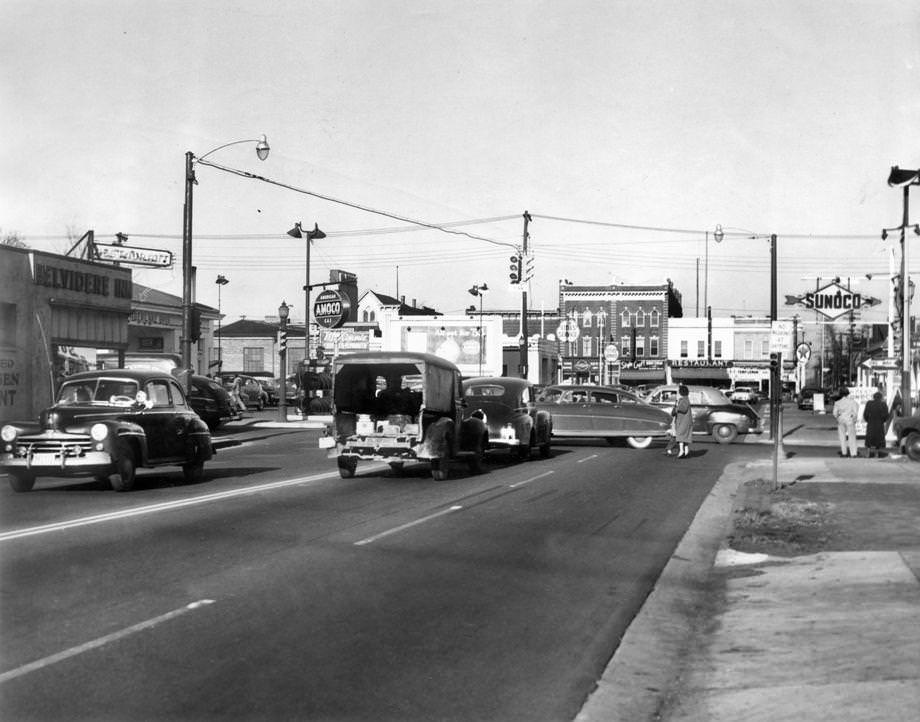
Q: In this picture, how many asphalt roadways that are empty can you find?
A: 0